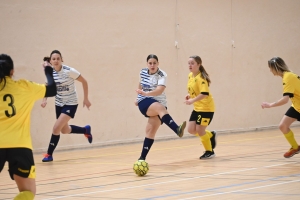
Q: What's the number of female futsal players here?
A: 5